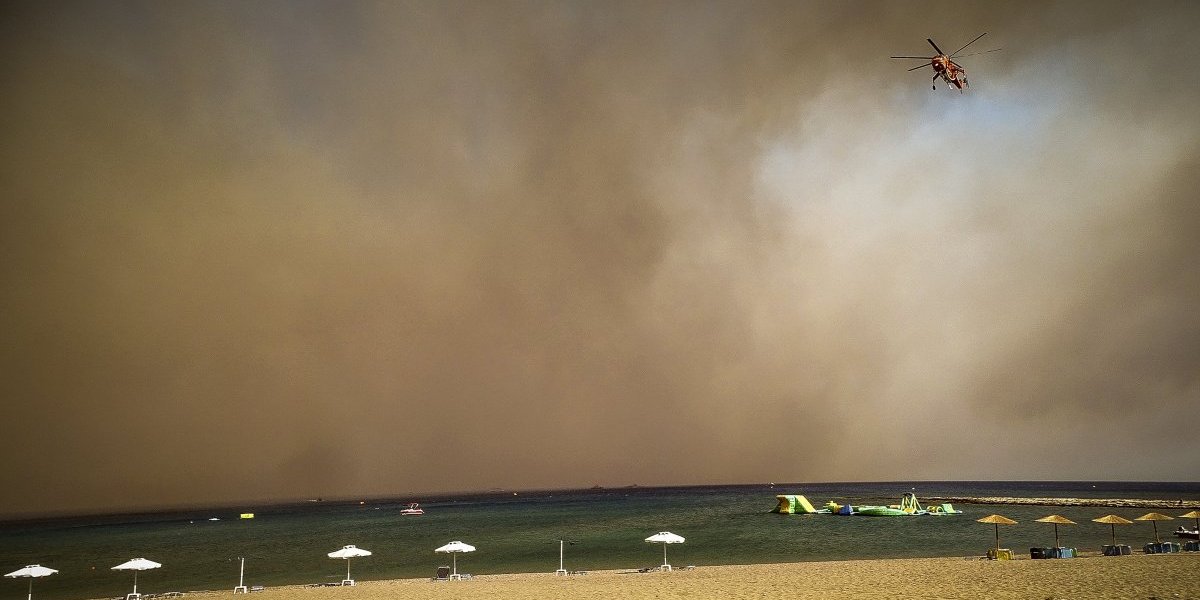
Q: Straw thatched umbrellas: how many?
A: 5